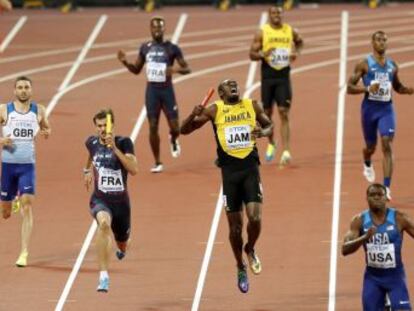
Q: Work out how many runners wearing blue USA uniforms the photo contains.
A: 2